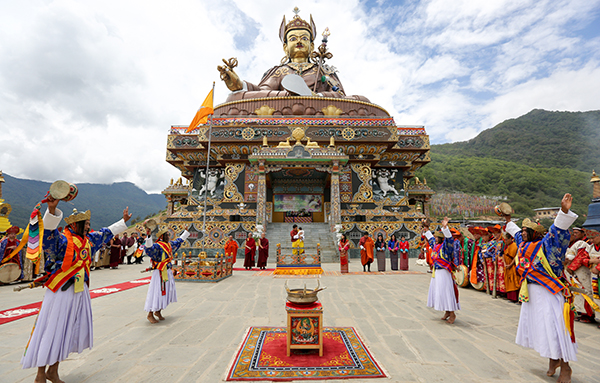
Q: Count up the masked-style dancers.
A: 4